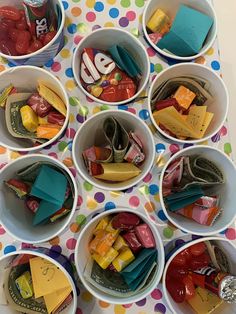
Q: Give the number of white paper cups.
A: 11